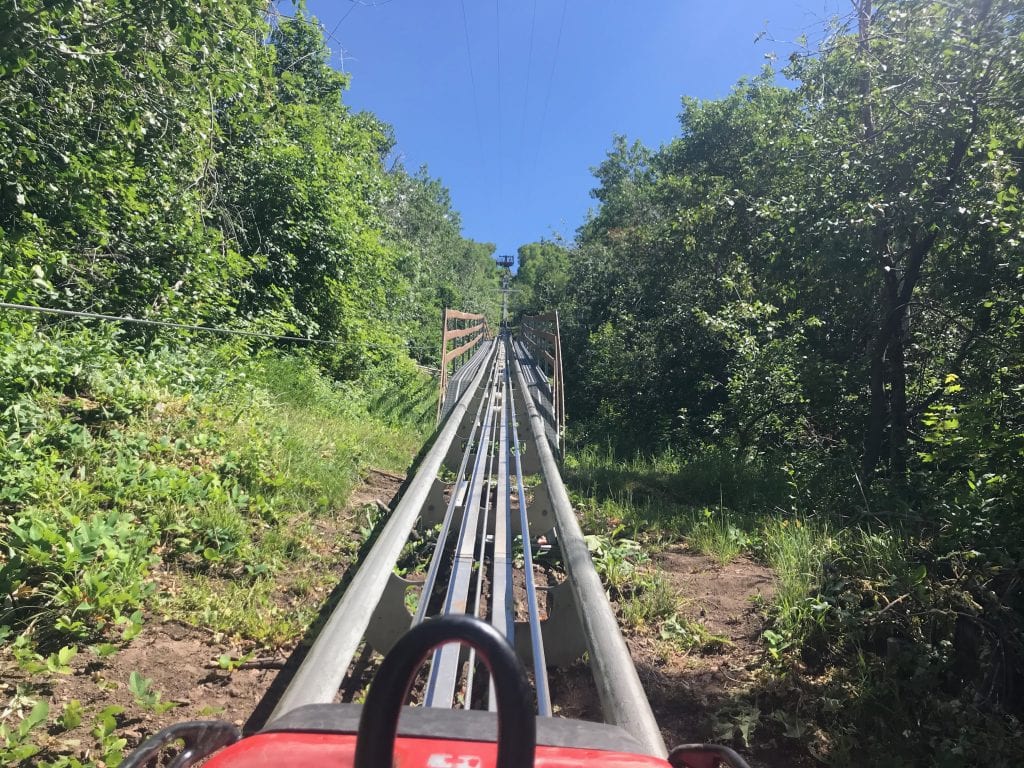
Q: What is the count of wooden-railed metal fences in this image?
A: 2